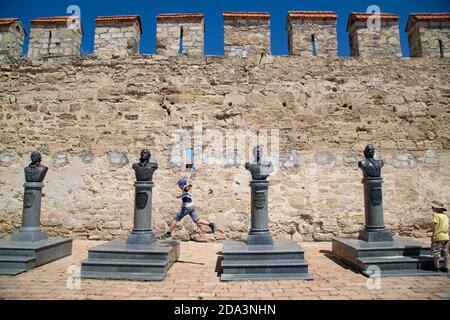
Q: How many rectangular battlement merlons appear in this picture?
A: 8